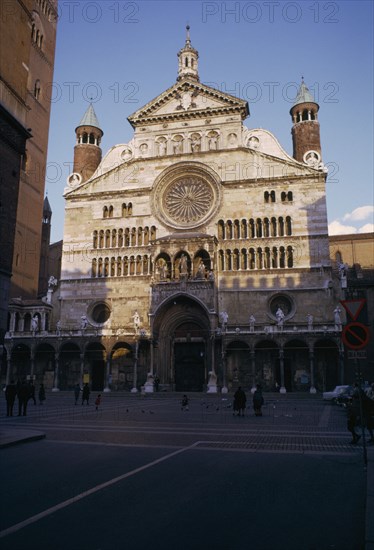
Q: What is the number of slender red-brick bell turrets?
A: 2